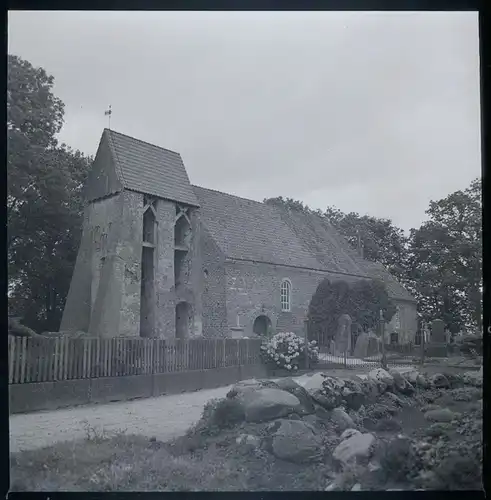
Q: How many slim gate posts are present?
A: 3